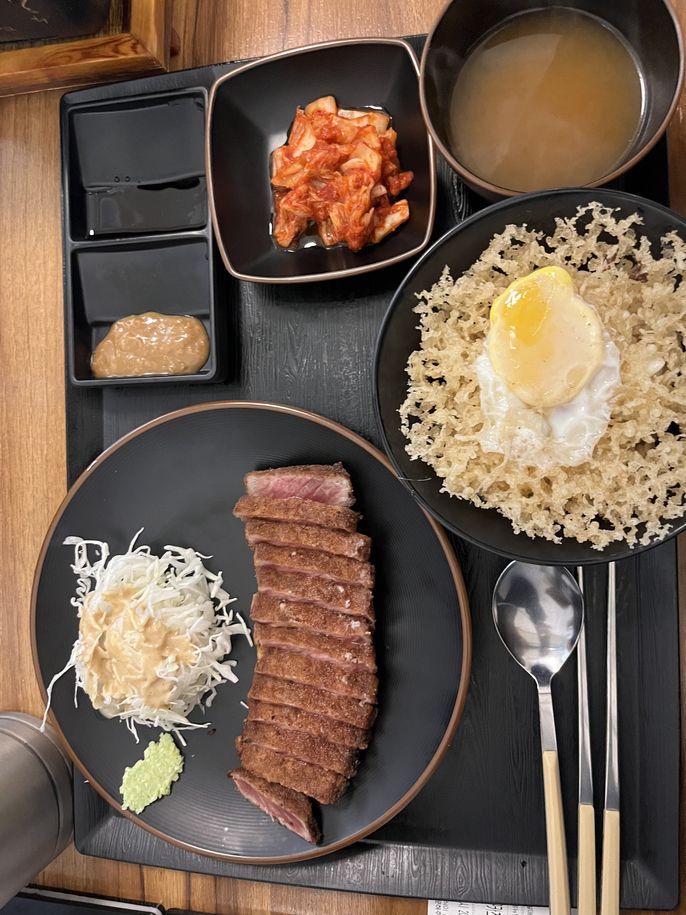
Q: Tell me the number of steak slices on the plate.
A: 13